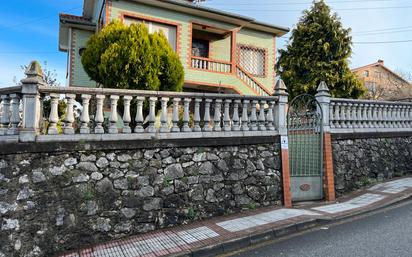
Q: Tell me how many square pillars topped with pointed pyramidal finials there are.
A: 3